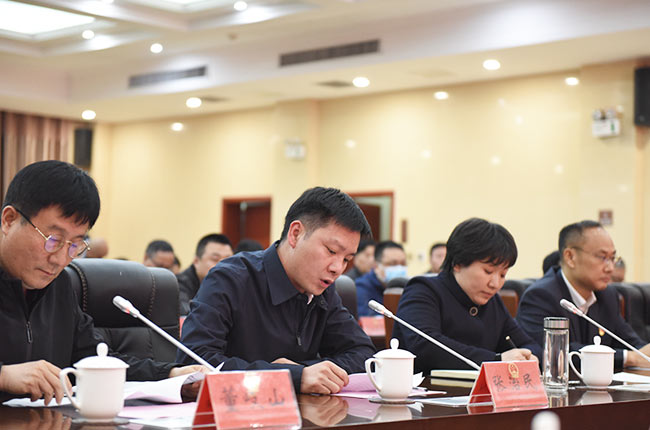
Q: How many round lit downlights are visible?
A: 10